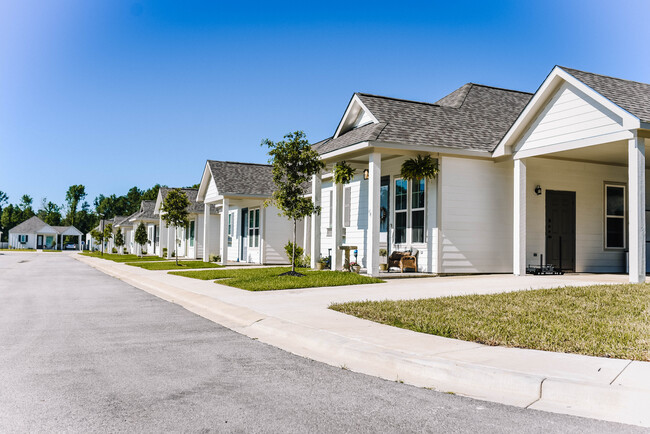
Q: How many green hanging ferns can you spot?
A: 2